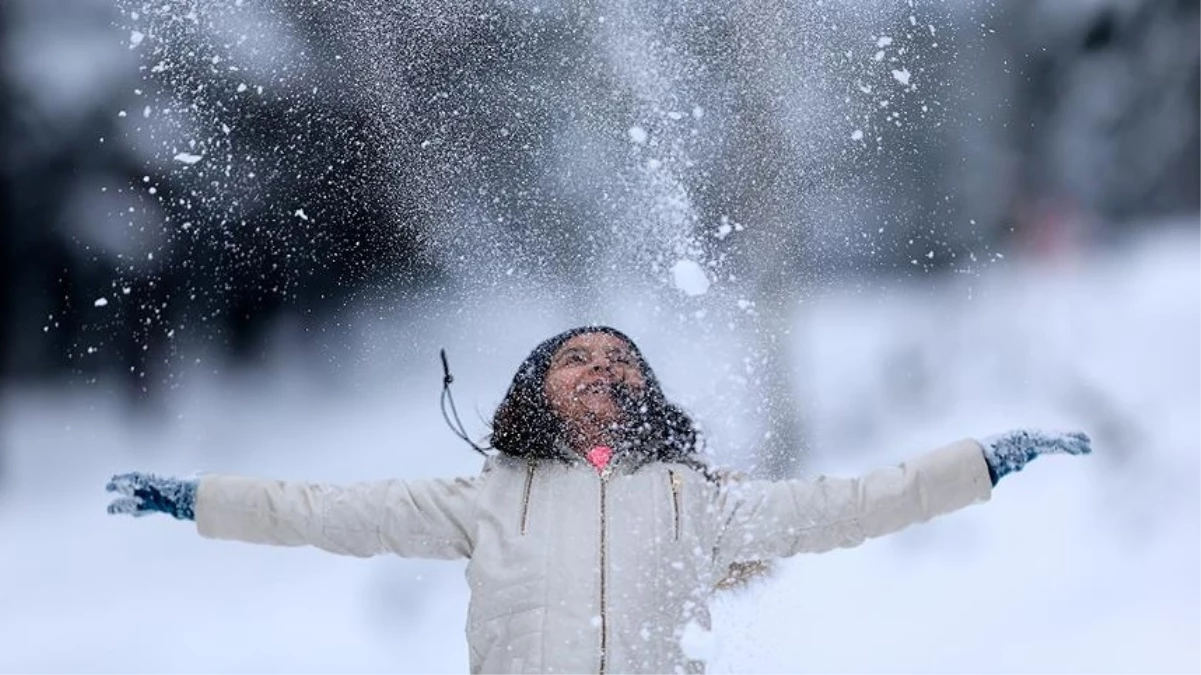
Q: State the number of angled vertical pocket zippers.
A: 2